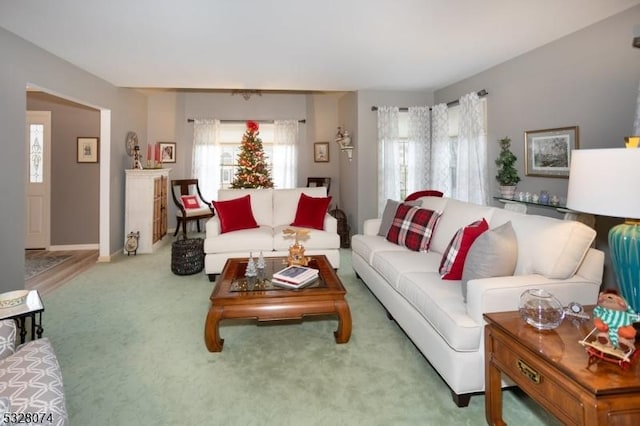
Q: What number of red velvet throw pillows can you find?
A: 2